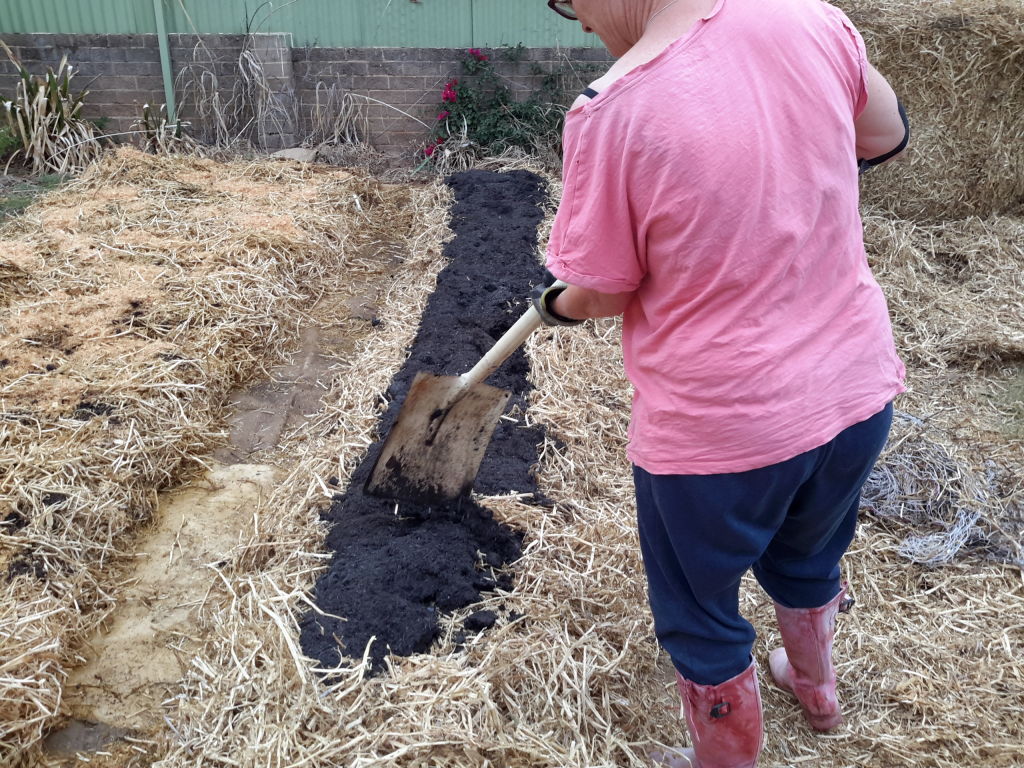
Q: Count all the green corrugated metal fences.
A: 1